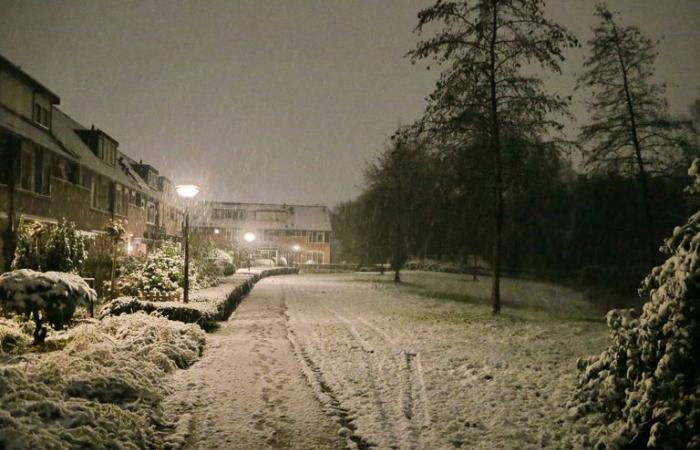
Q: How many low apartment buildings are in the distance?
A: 1